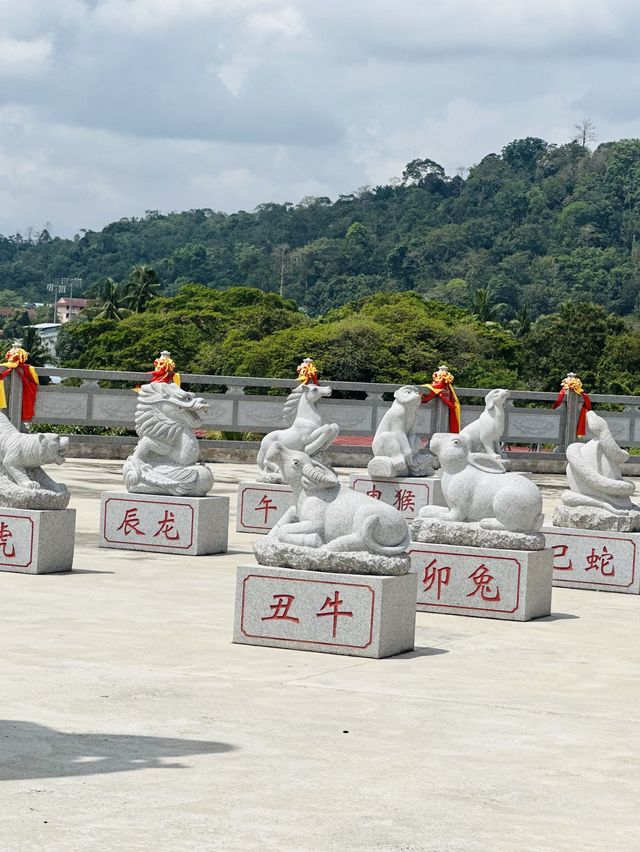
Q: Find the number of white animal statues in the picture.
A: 8